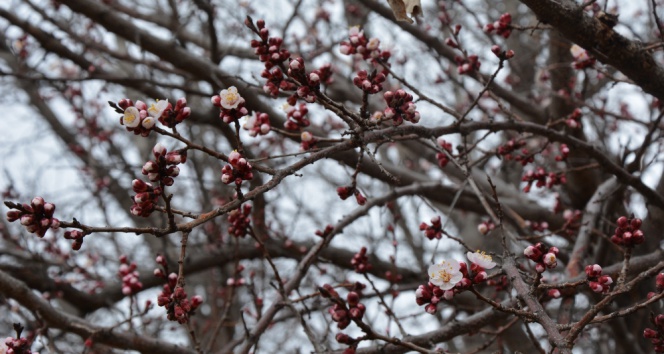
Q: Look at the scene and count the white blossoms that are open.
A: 5